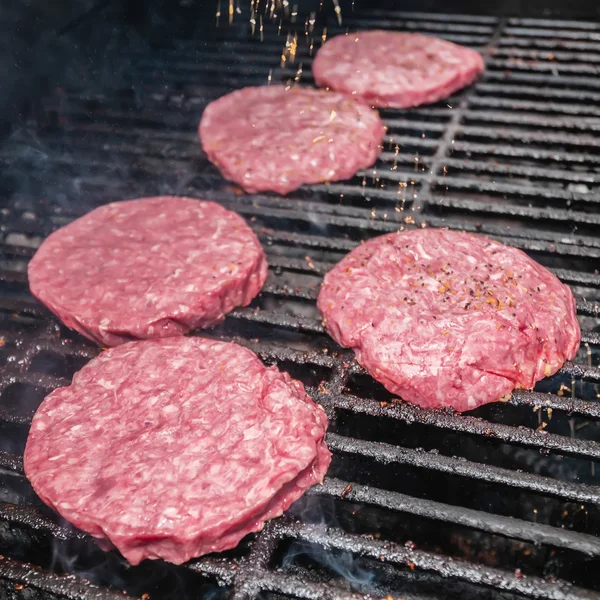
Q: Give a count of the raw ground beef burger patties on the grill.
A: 5